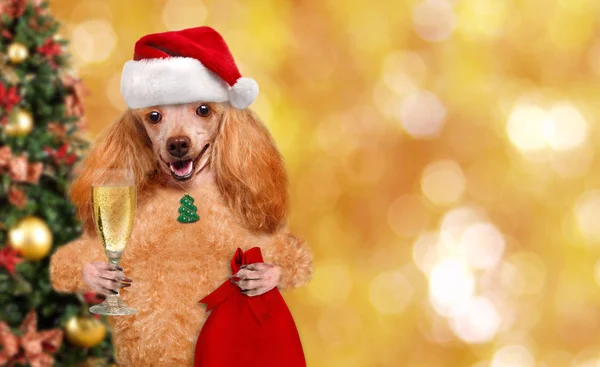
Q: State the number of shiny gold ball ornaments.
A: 4